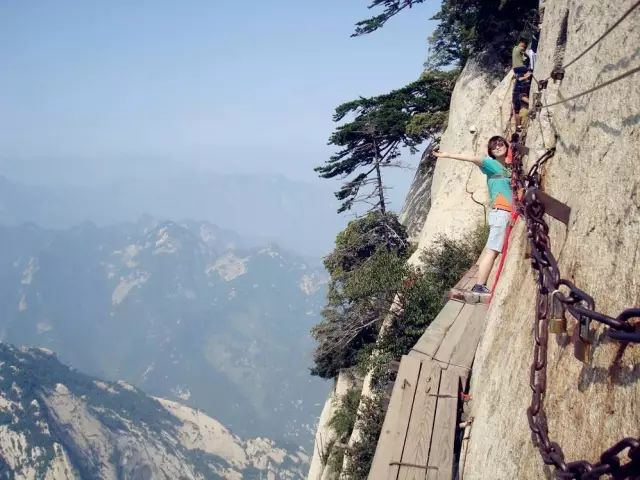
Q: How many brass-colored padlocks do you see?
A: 2